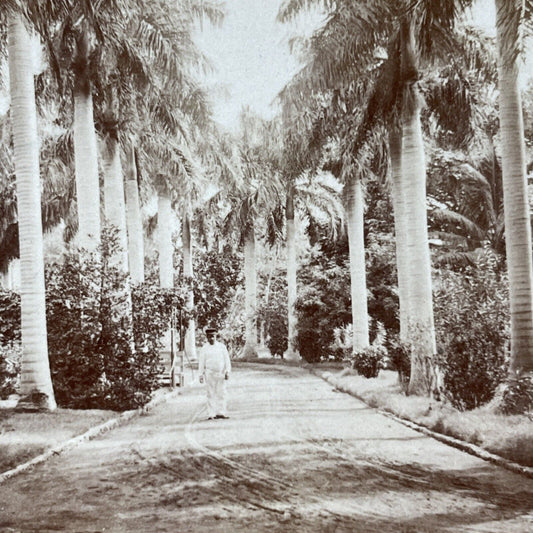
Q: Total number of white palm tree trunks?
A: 12